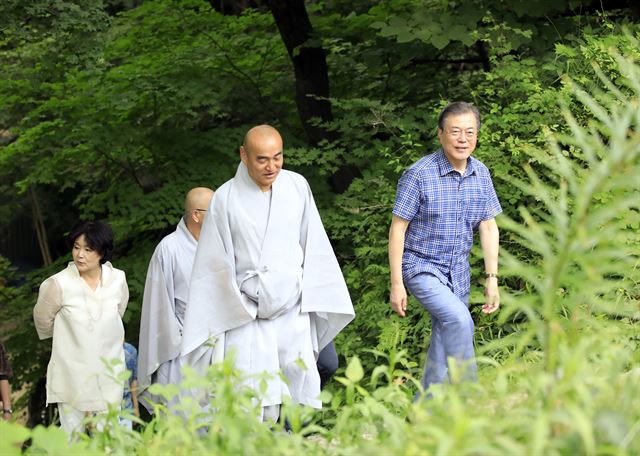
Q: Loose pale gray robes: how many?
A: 2